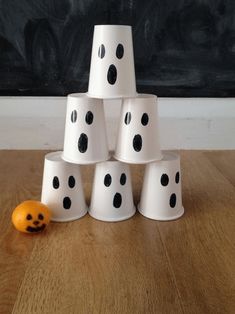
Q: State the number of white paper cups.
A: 6